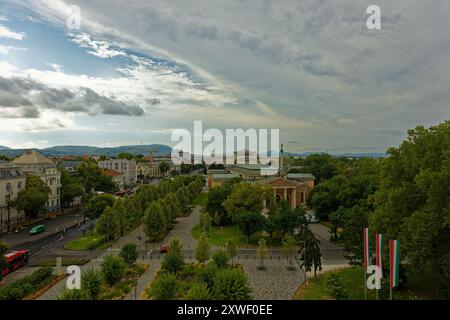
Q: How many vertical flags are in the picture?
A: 3